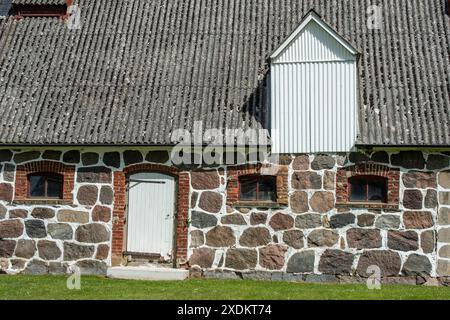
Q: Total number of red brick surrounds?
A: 4